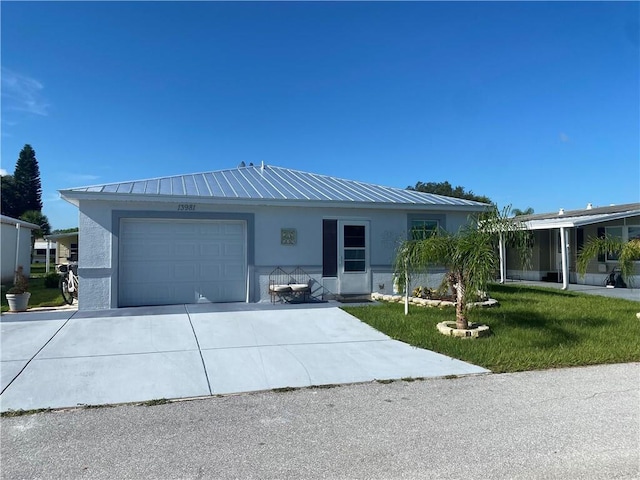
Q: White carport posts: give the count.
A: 2